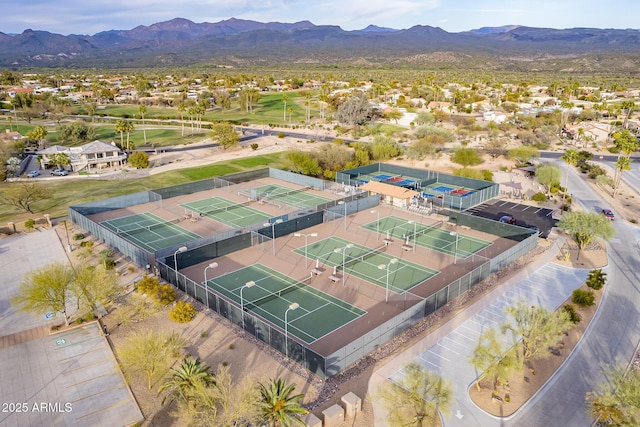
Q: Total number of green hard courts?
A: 6